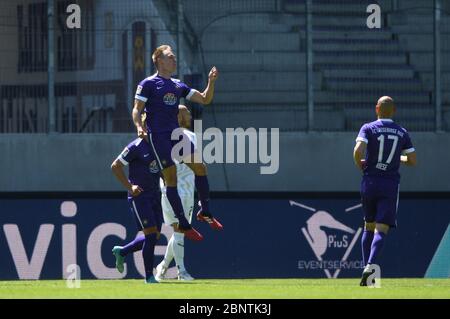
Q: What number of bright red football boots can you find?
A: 2